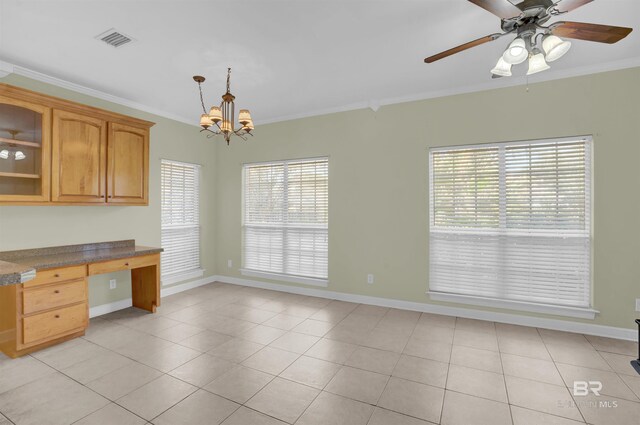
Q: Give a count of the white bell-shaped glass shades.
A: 4